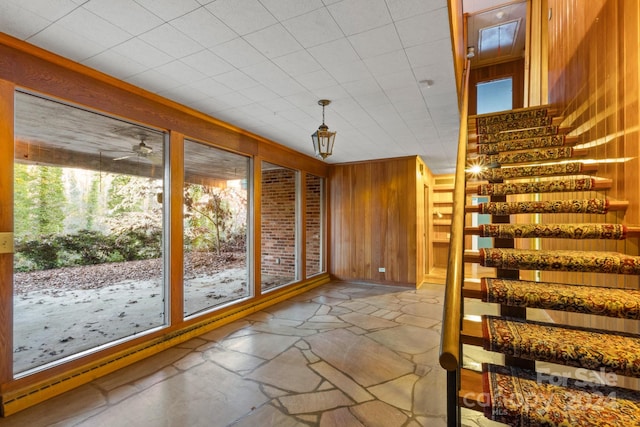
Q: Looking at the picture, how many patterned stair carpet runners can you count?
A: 13